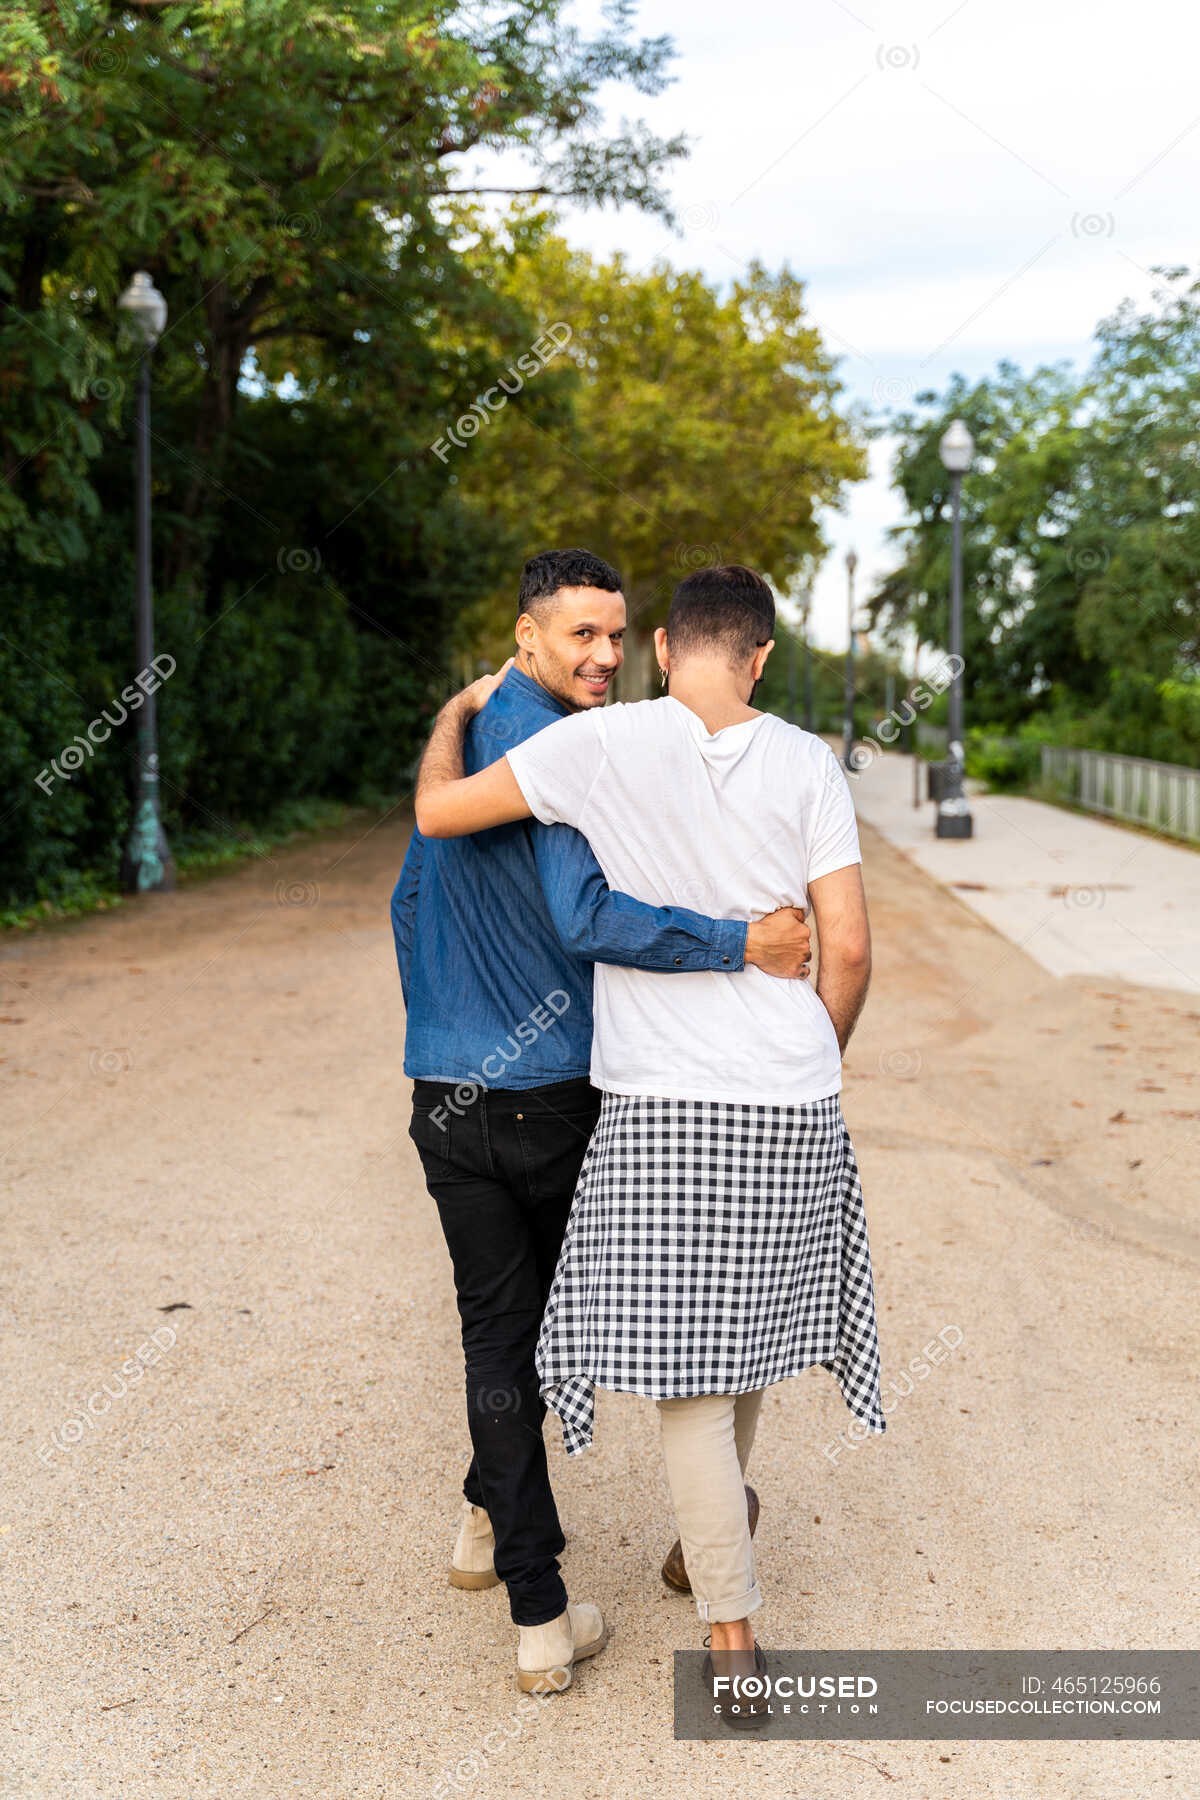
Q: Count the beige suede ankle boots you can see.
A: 2